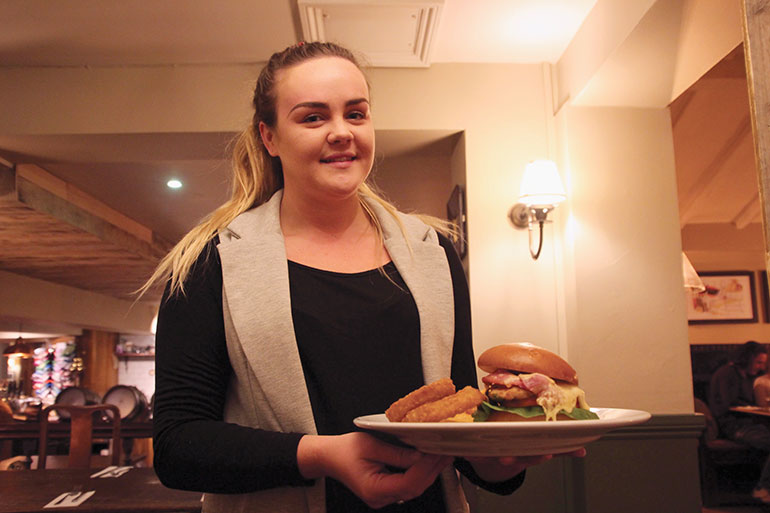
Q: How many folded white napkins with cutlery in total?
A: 2